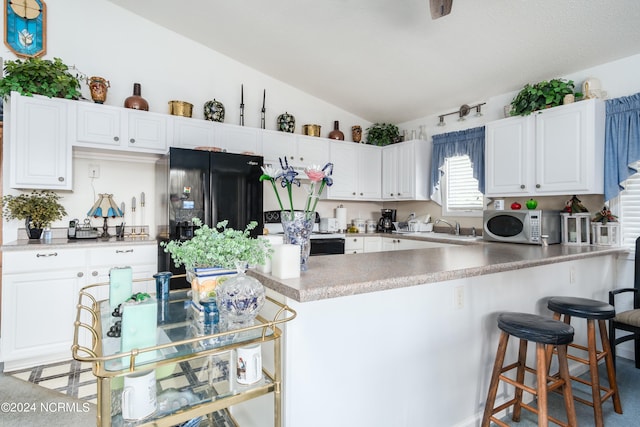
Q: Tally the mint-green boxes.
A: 2